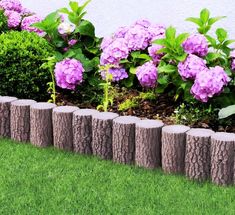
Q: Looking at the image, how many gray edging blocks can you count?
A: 11